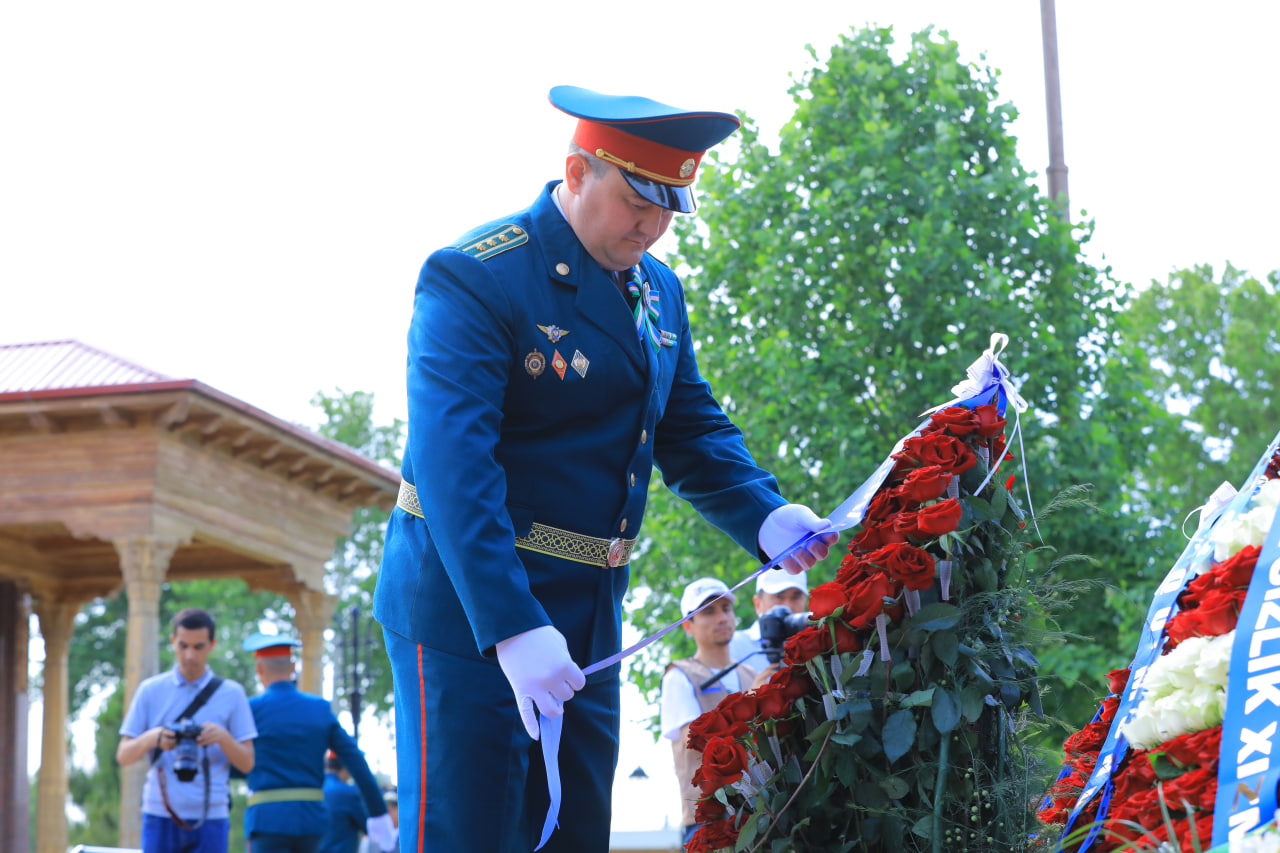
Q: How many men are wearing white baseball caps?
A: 2